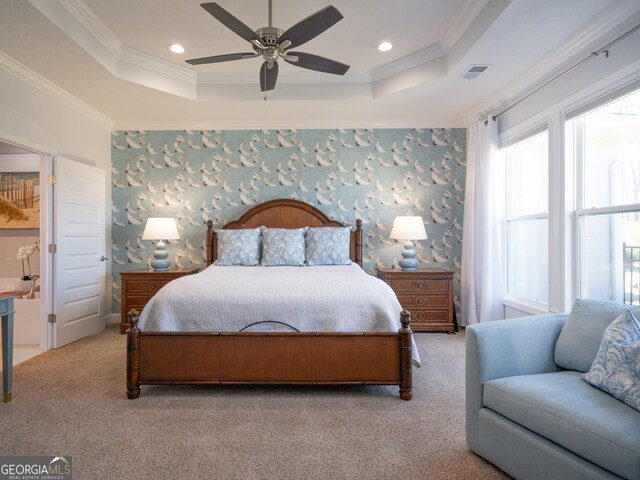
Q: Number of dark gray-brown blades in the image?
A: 5